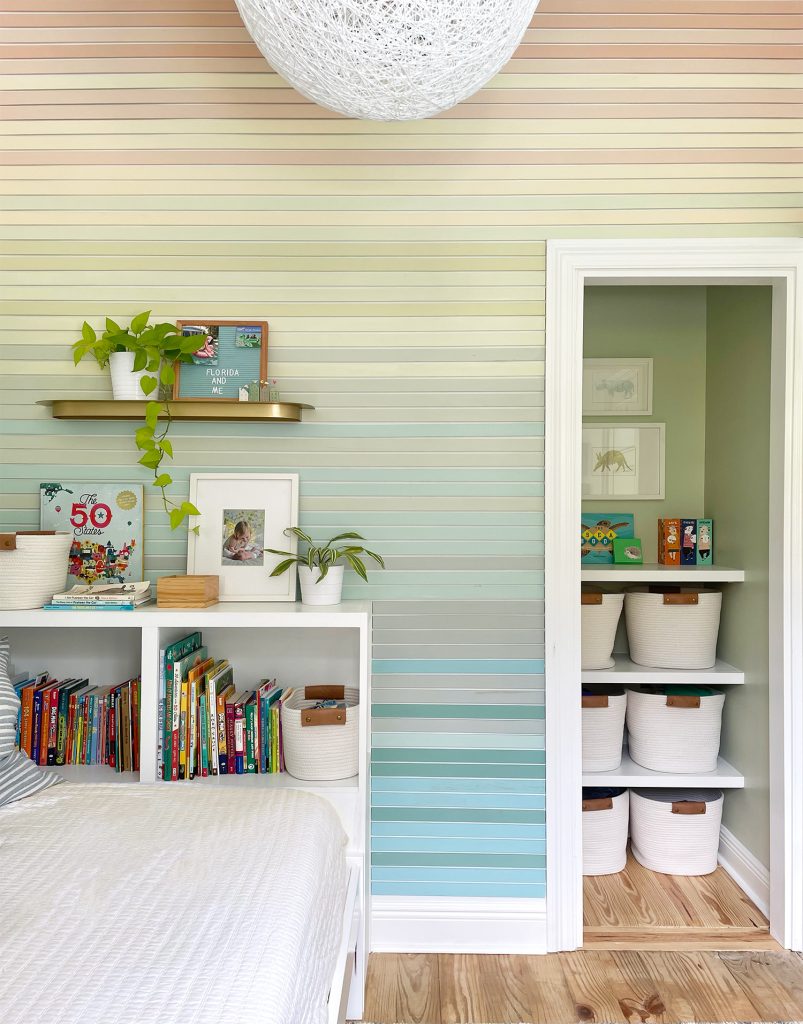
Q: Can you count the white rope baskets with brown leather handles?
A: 8